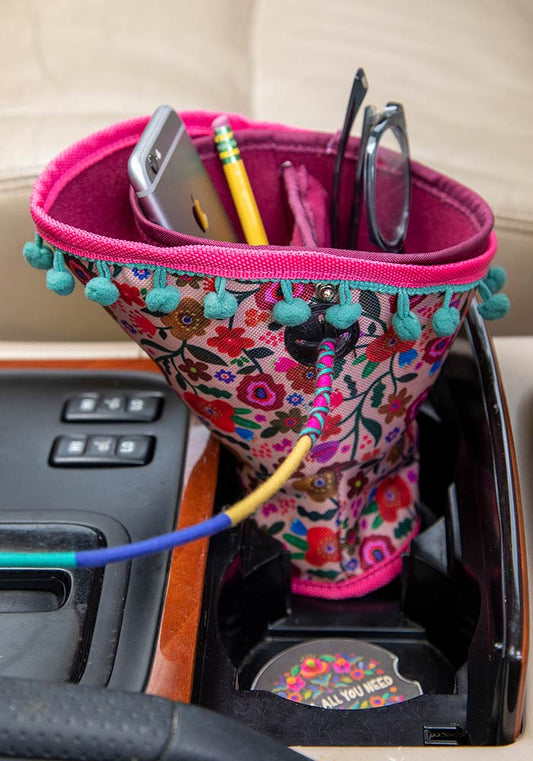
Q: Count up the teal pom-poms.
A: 11